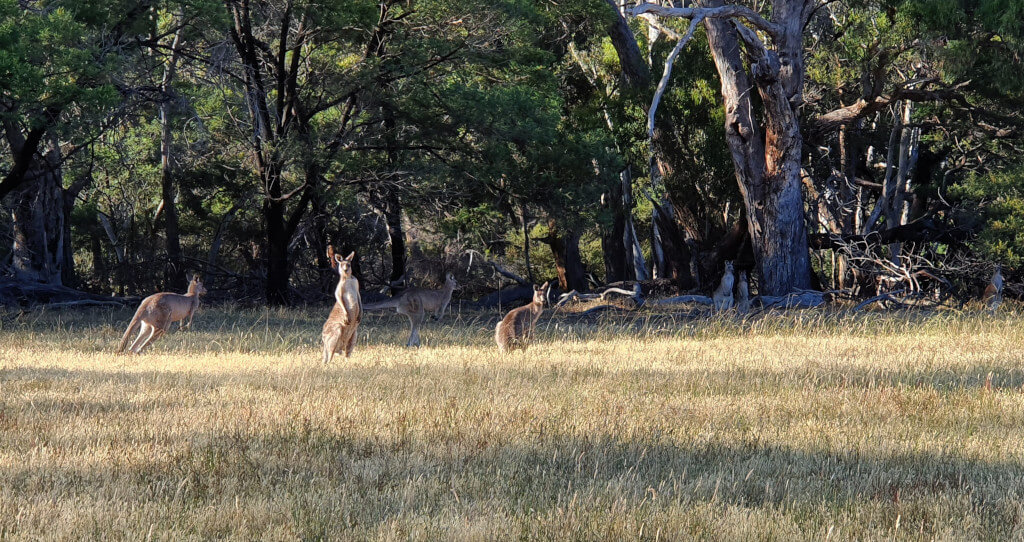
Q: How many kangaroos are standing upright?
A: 4